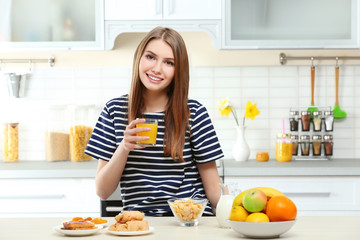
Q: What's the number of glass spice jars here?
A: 8